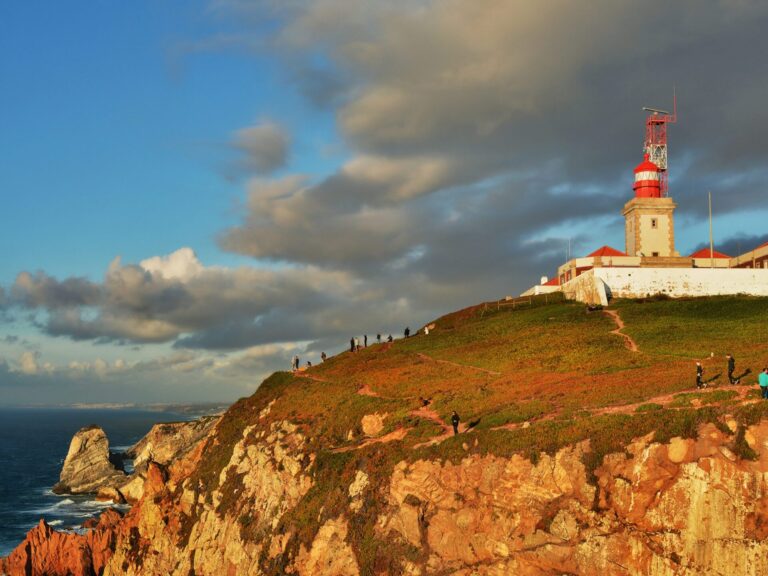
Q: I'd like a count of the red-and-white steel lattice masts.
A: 1